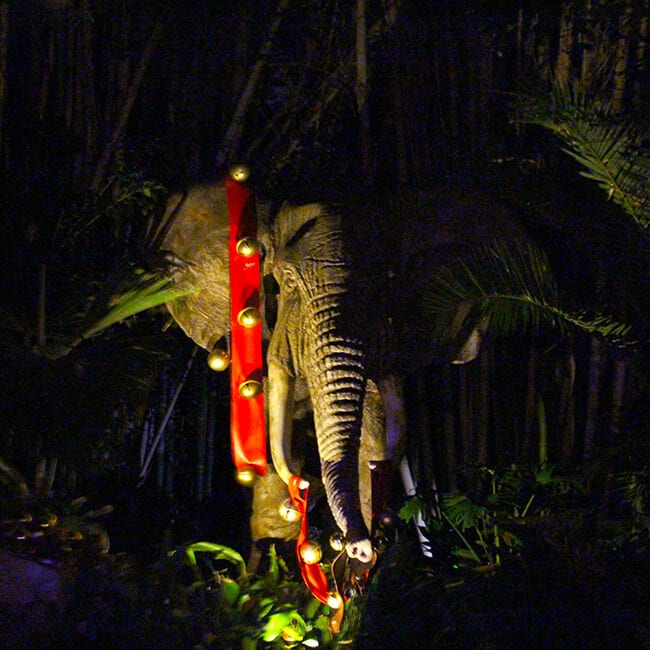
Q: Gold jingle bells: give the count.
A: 10